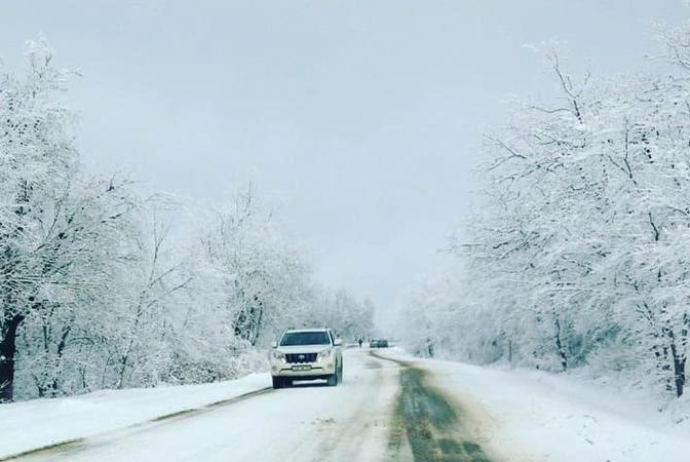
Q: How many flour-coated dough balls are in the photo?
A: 0